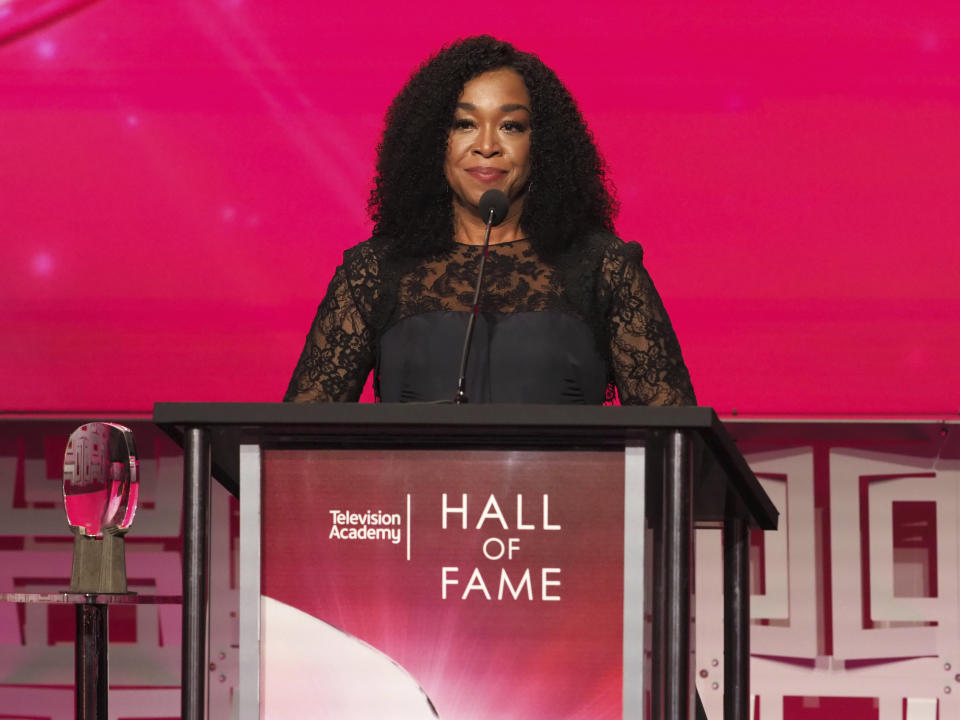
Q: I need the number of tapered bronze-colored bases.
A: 1